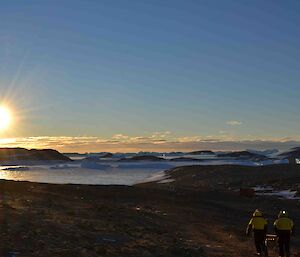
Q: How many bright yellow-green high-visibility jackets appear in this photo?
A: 2